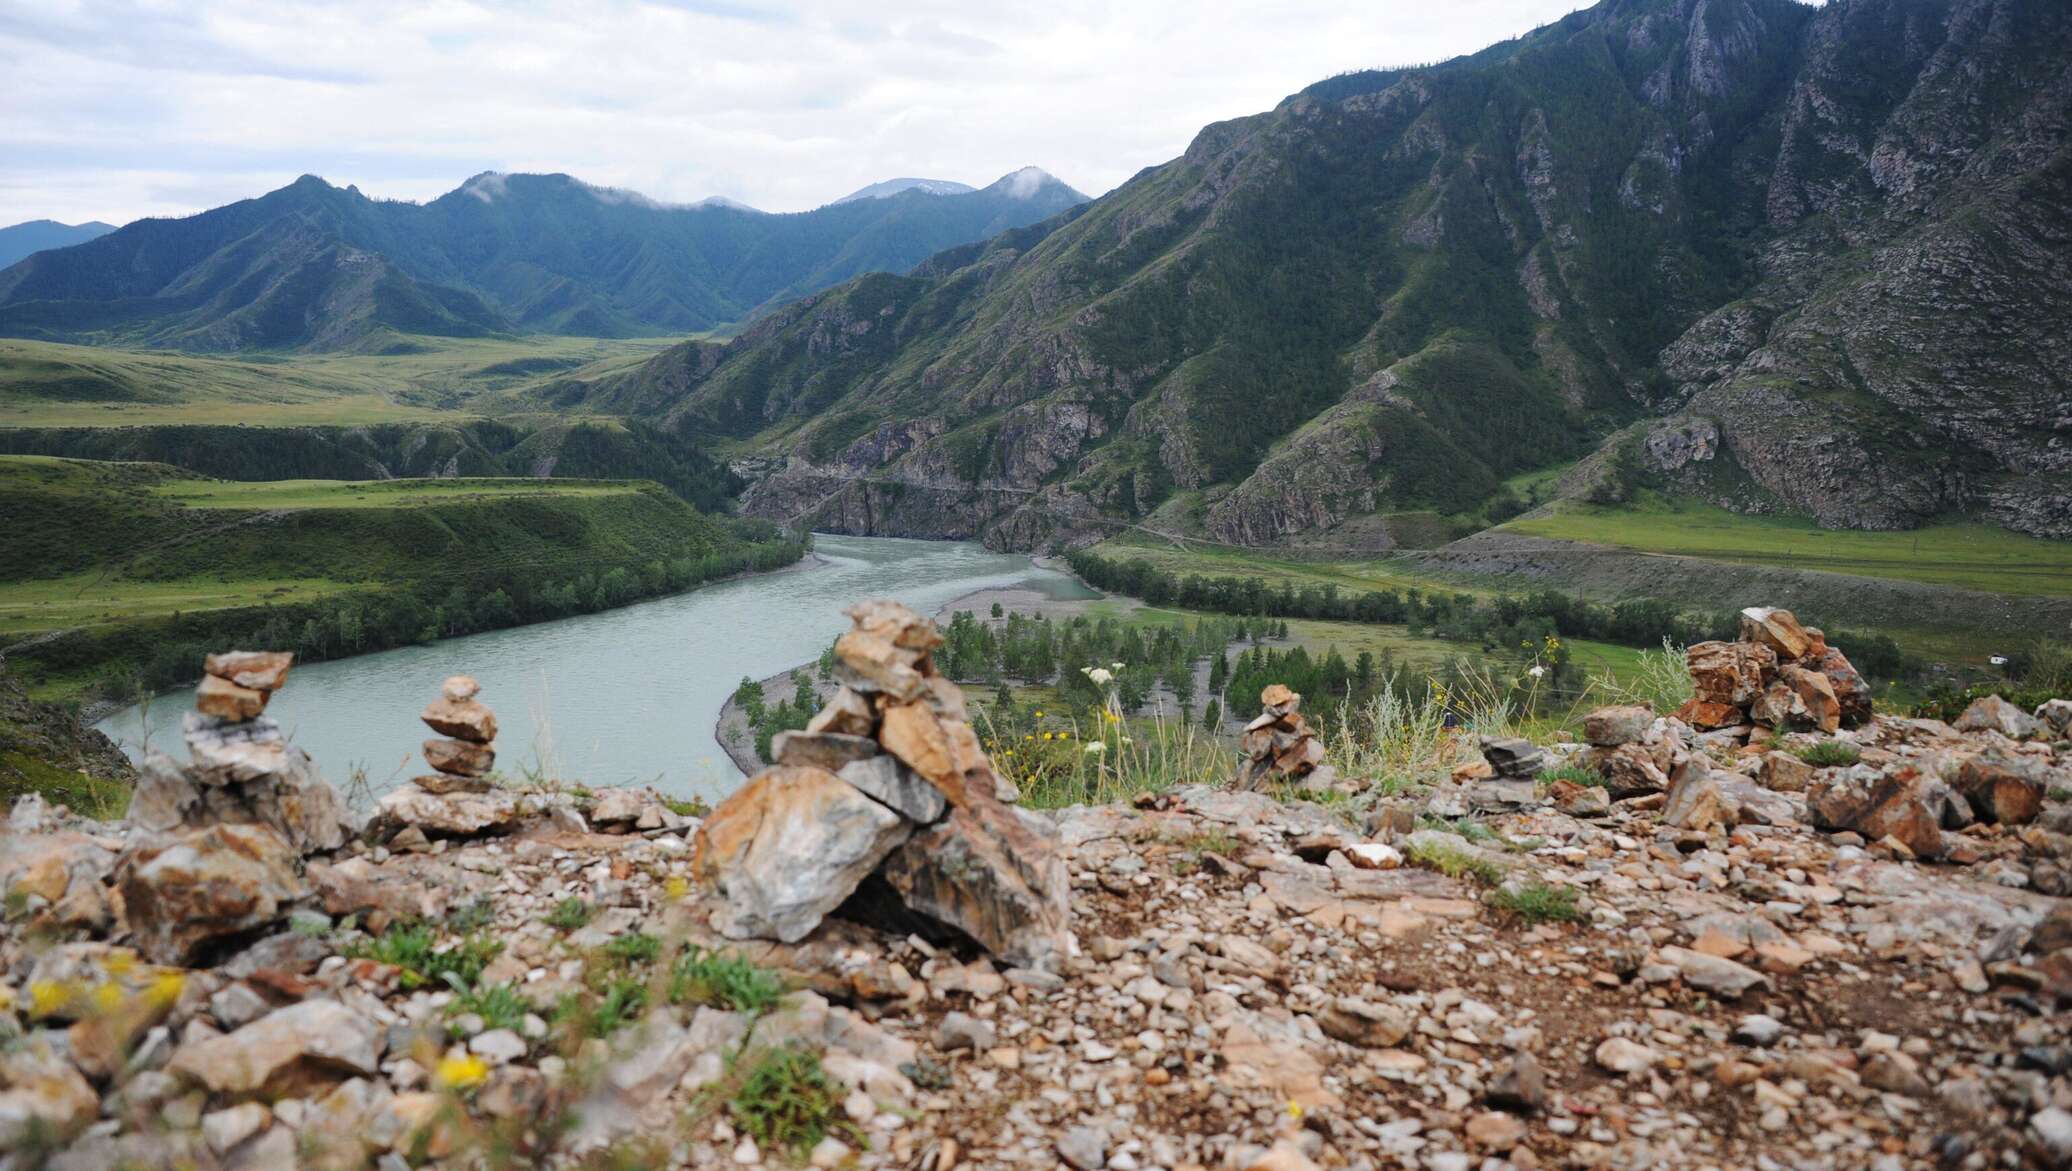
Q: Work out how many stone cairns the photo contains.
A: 5